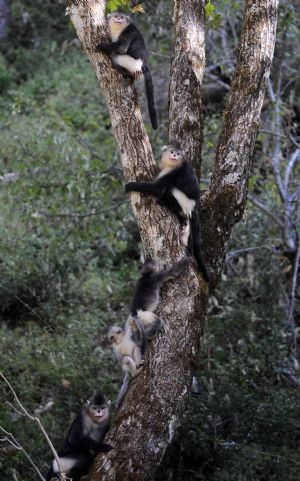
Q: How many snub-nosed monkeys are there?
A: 5